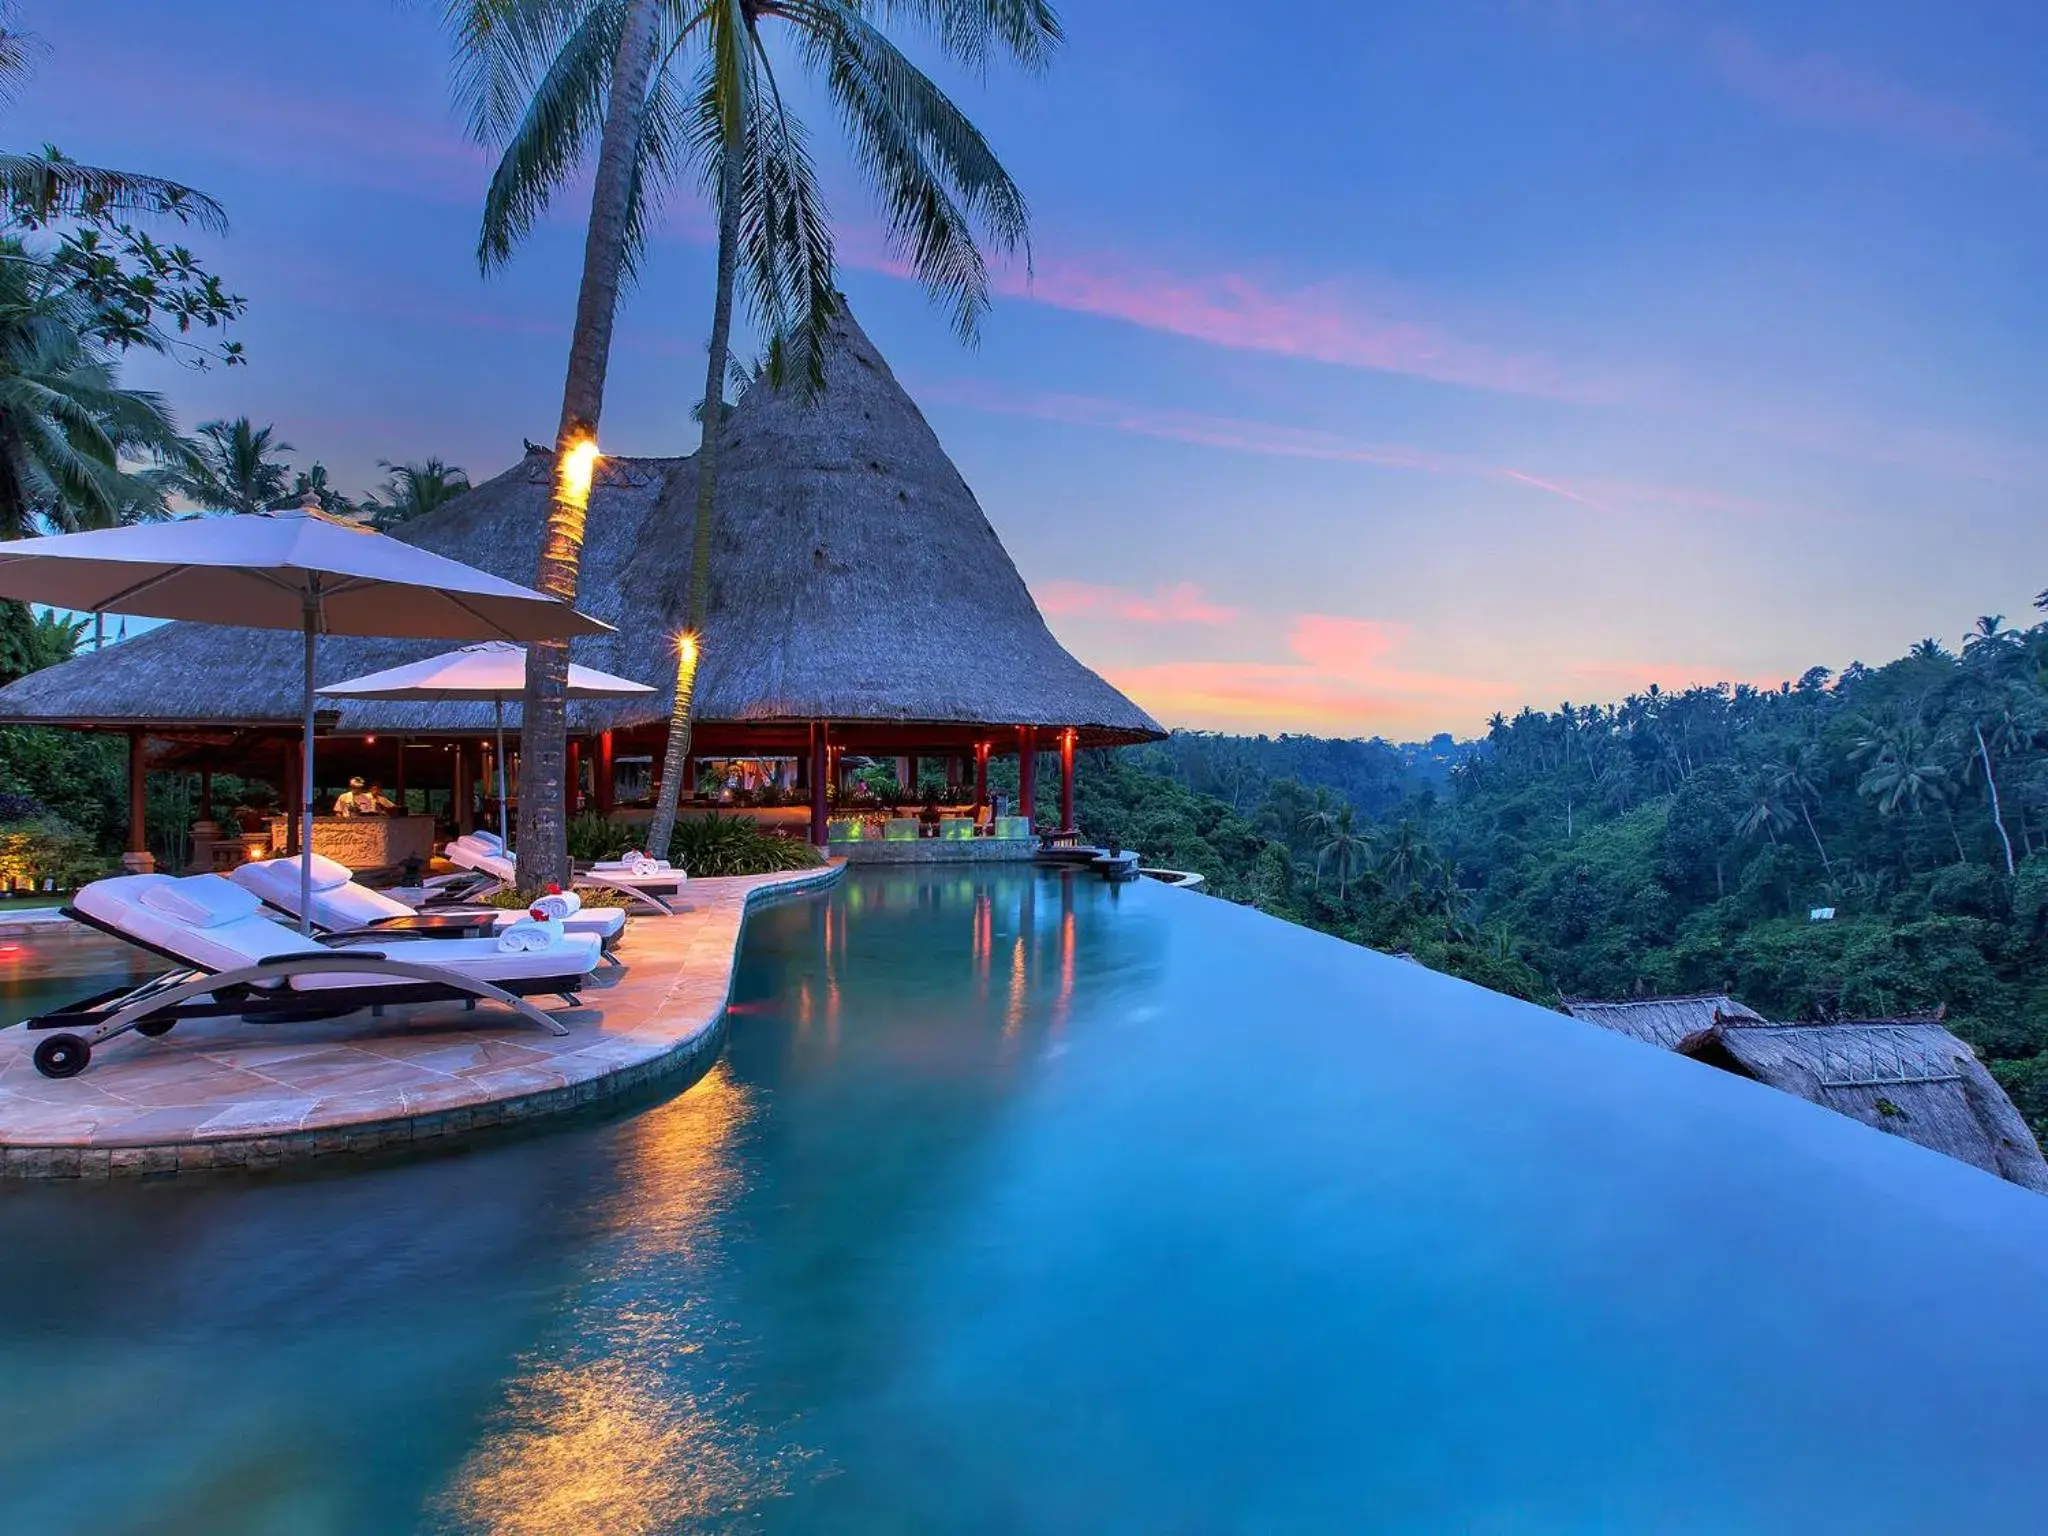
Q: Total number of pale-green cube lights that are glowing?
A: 4